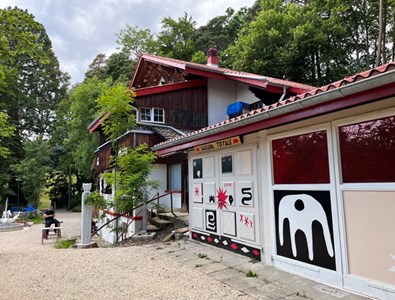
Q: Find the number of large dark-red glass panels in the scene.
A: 2